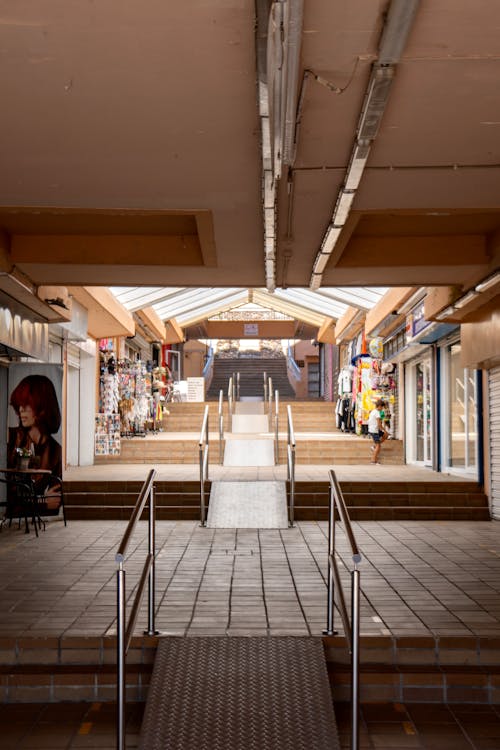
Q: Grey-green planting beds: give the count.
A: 0